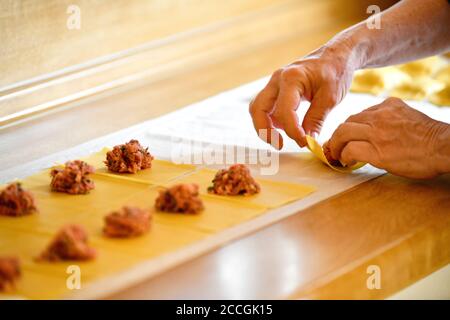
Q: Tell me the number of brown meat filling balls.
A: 8